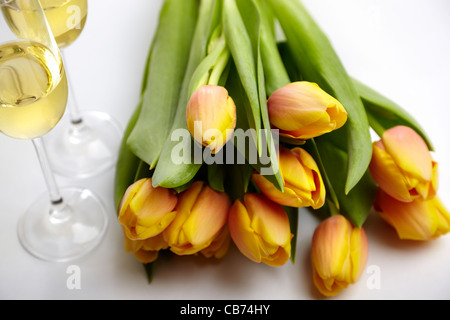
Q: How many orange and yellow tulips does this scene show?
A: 11